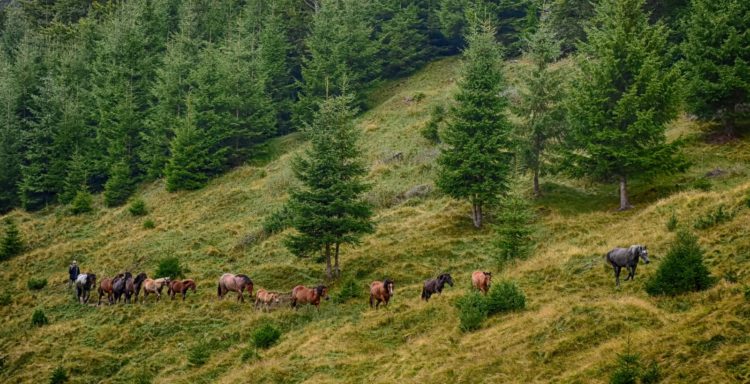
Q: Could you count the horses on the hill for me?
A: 13